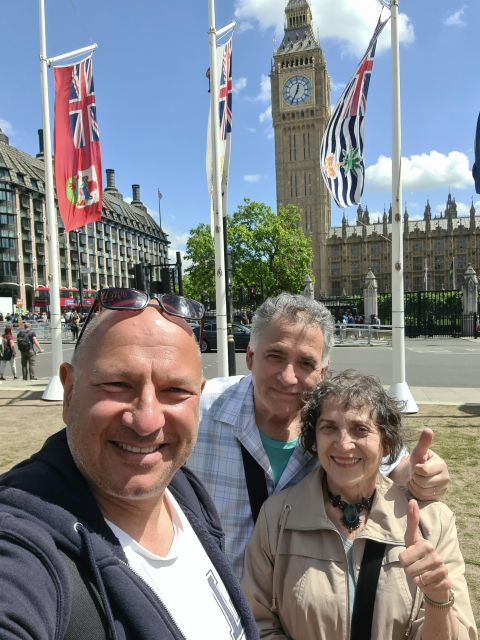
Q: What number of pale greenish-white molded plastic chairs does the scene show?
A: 0